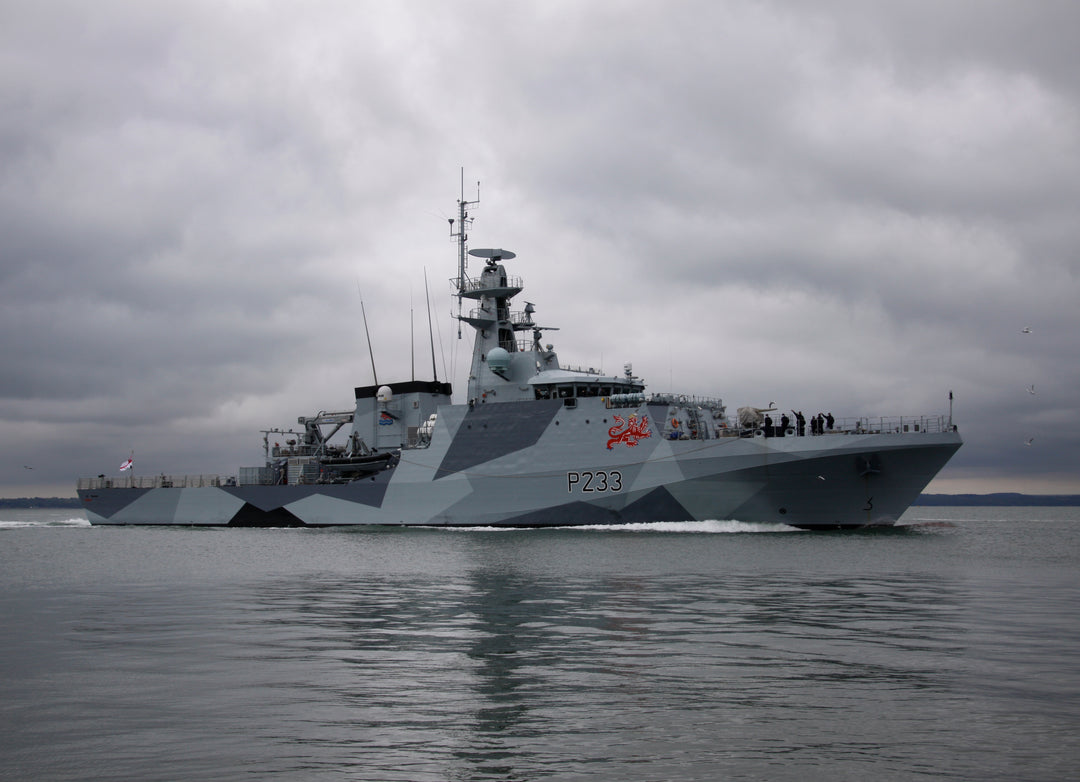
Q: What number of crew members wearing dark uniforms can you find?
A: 6